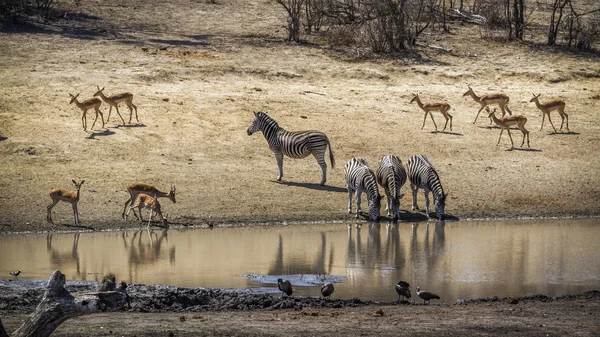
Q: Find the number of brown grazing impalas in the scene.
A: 9